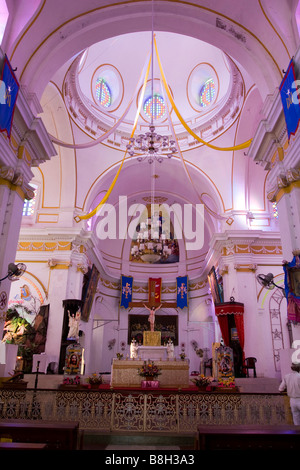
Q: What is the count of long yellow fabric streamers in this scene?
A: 2